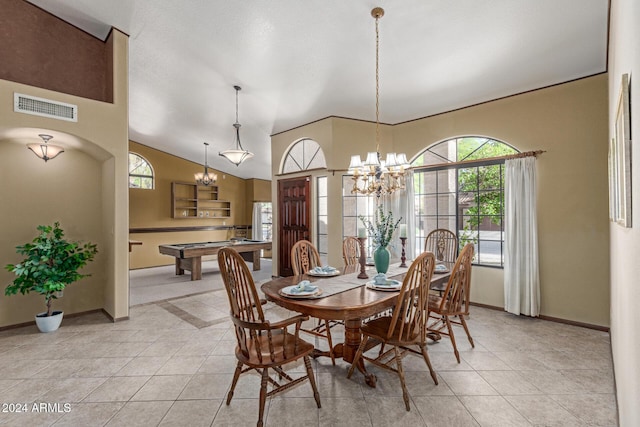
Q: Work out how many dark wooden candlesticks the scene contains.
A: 2